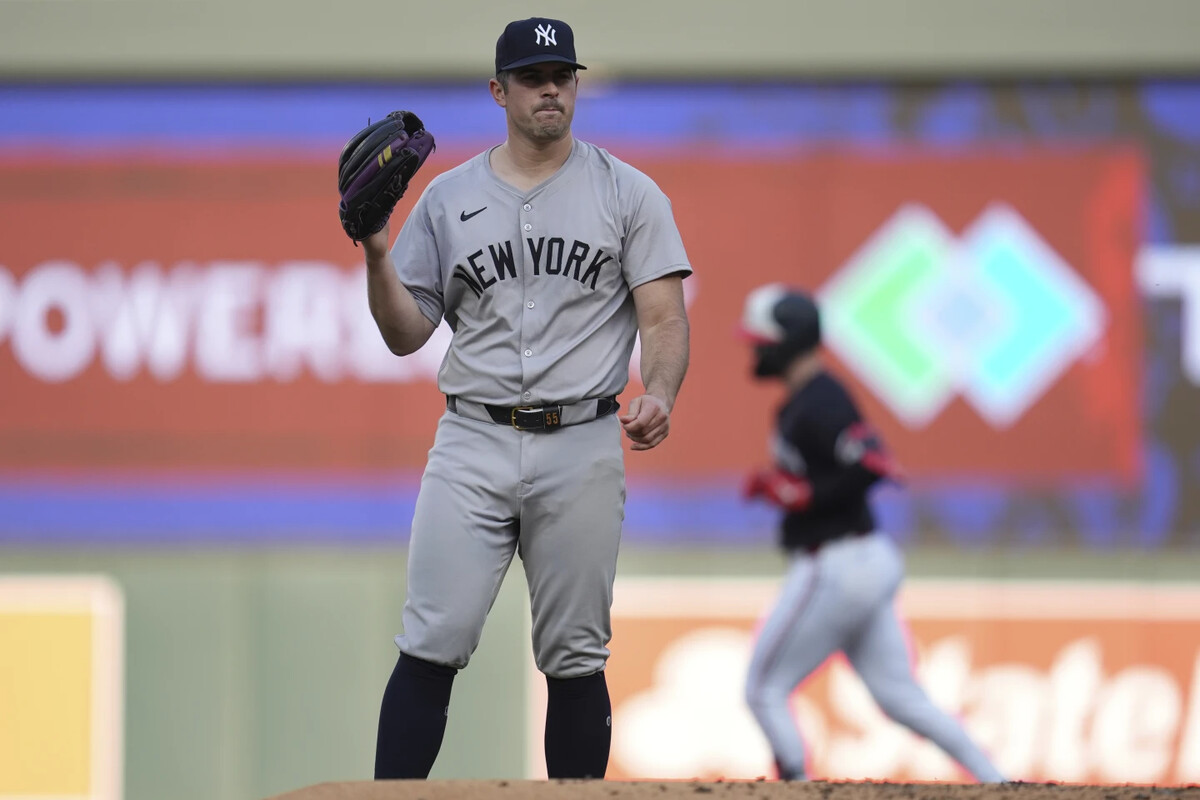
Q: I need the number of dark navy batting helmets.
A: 1